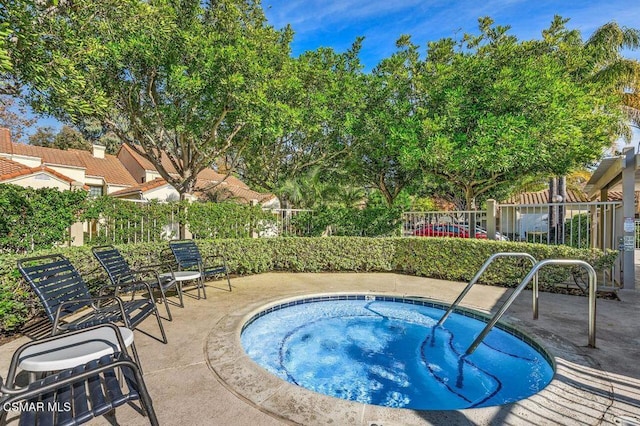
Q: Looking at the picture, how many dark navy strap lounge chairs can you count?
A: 4